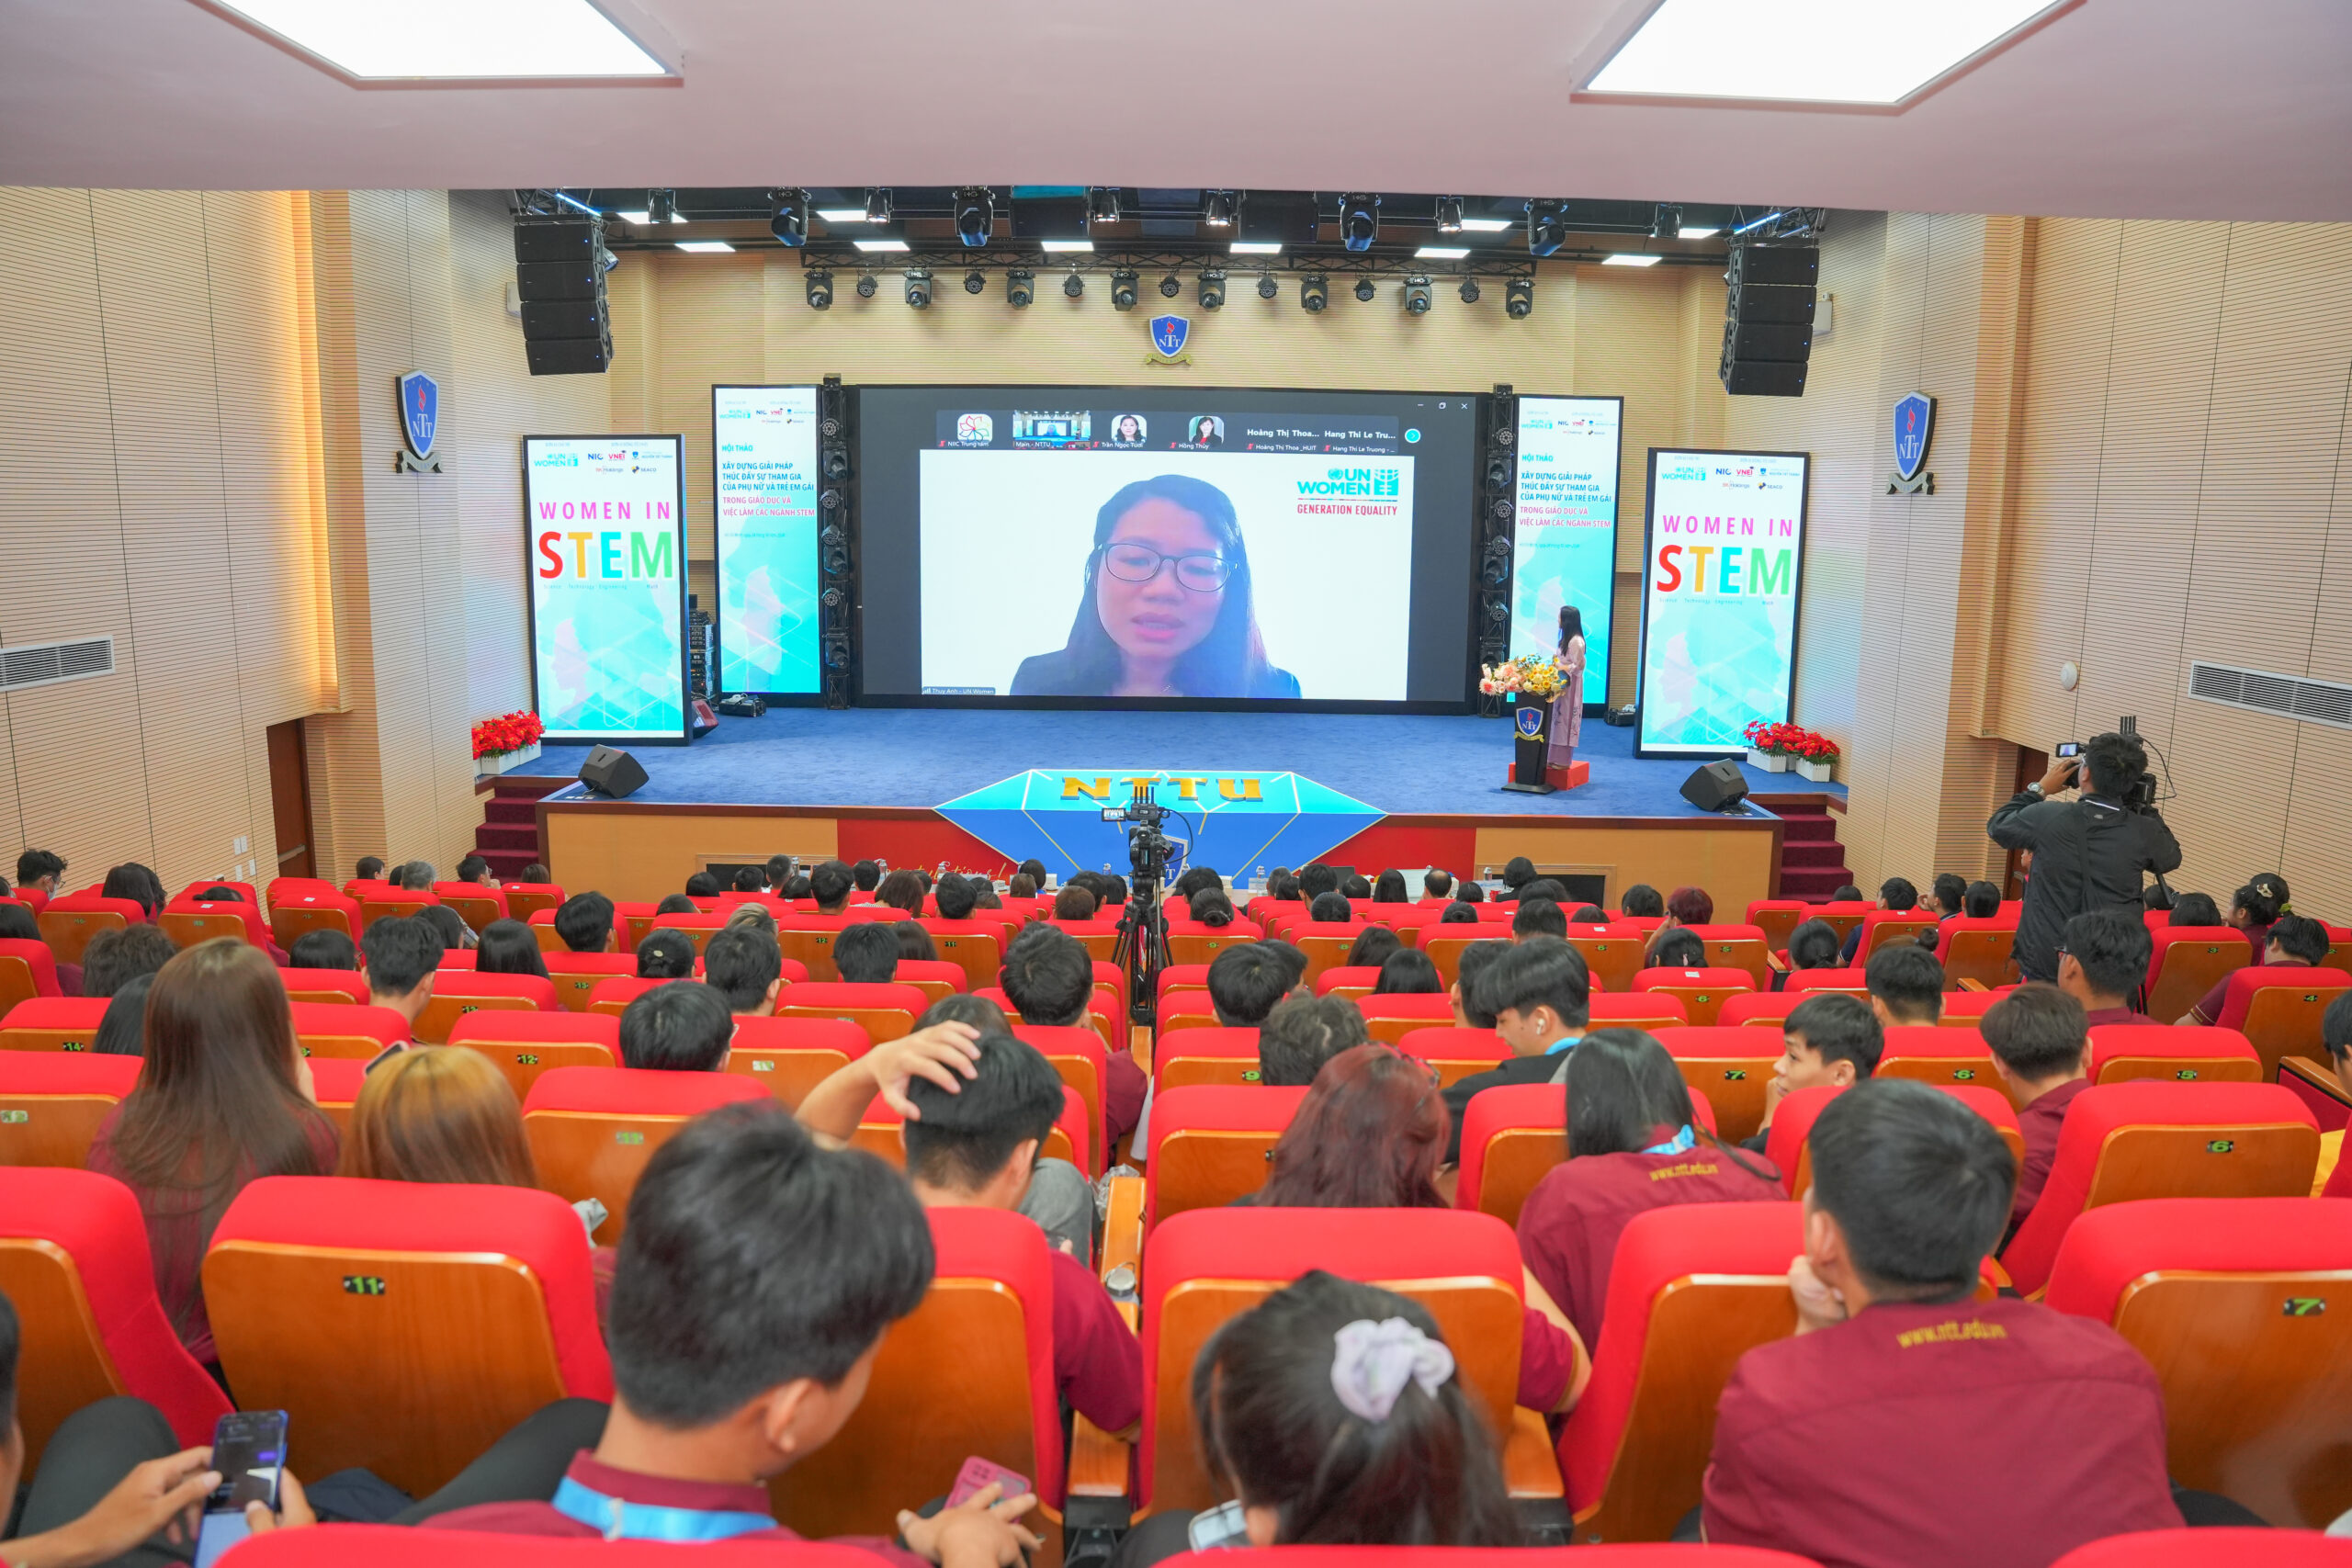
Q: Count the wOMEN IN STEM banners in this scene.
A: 2